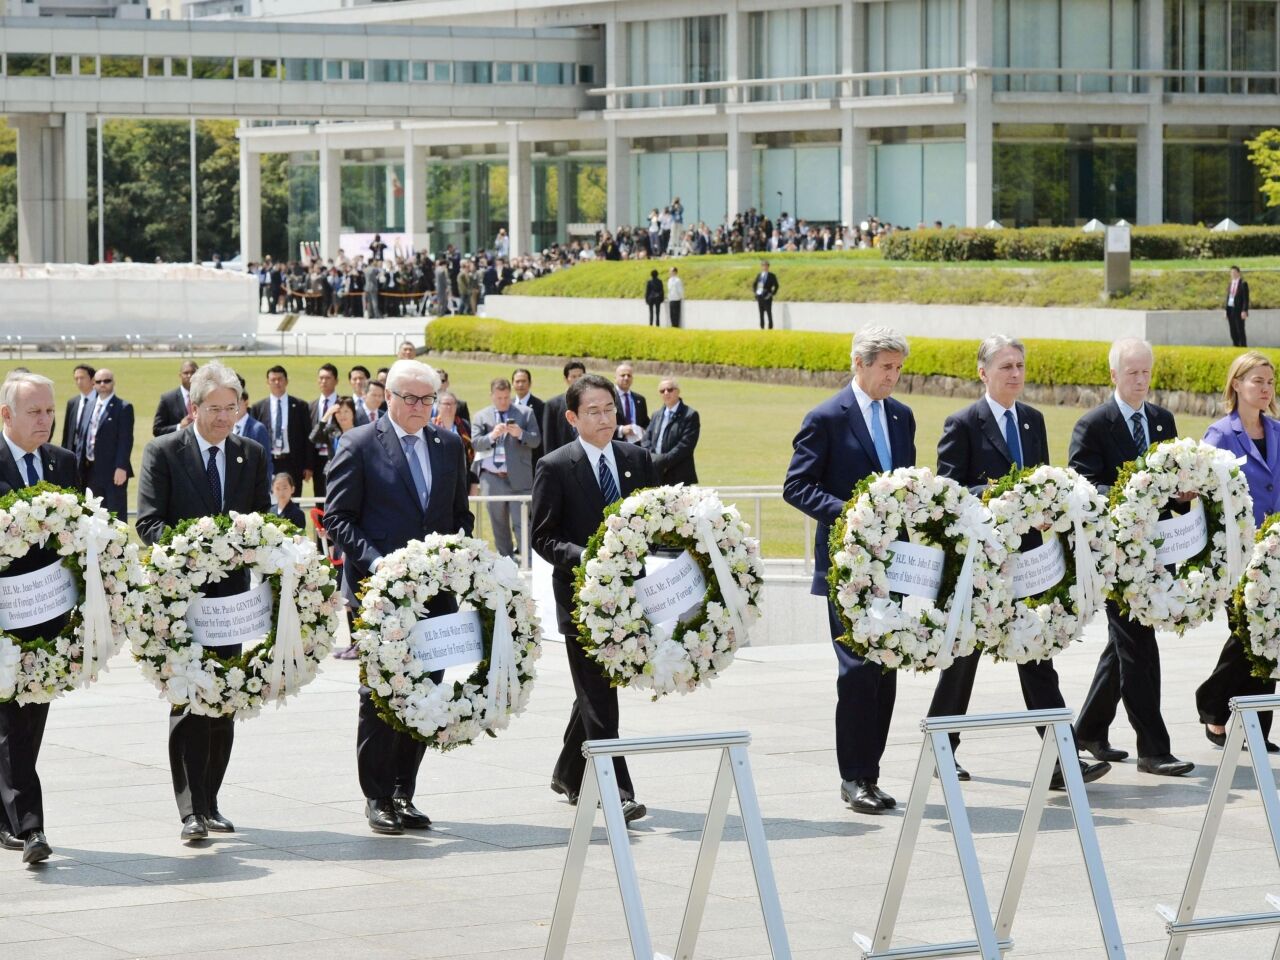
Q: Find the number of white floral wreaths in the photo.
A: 8